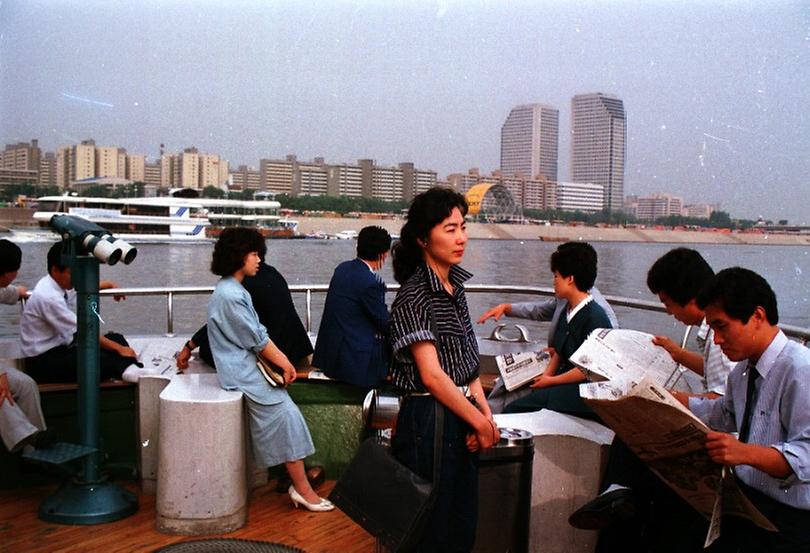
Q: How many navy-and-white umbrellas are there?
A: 0